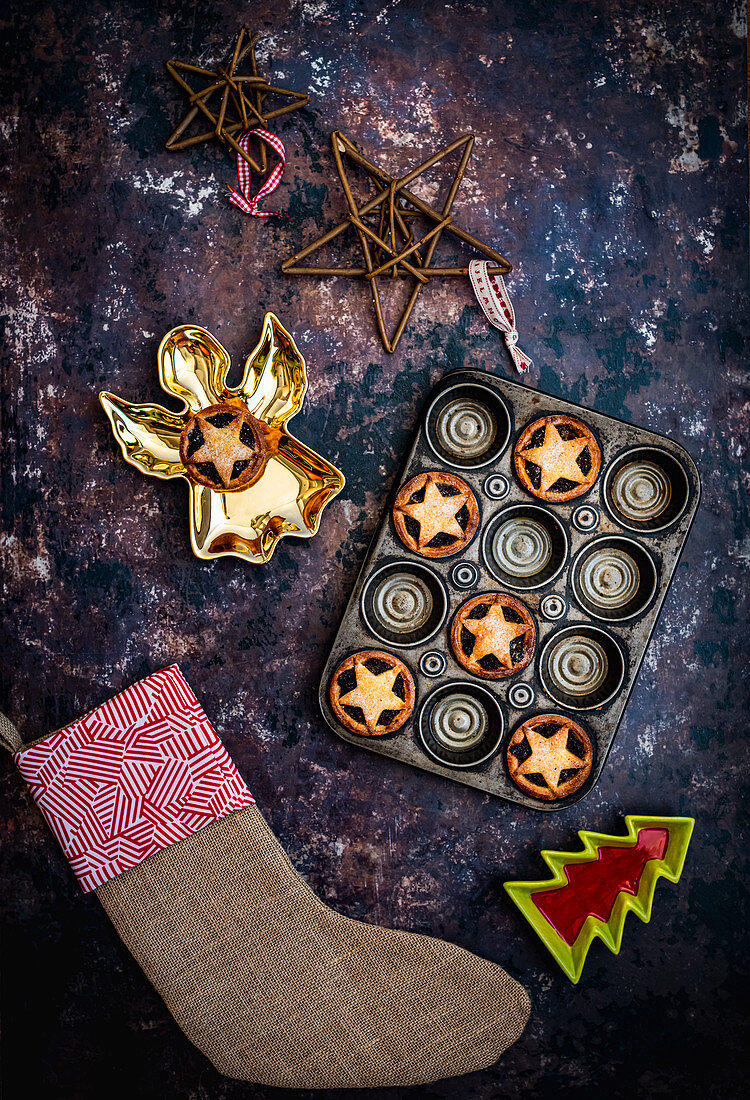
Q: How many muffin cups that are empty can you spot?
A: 7